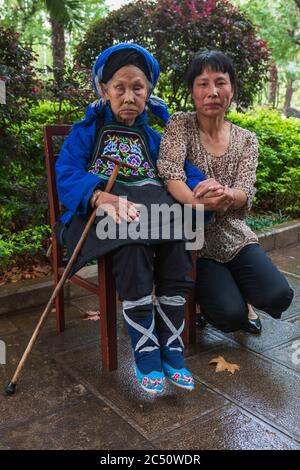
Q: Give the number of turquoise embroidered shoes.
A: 2